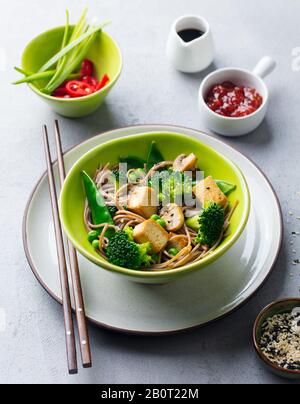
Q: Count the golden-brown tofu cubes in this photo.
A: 3